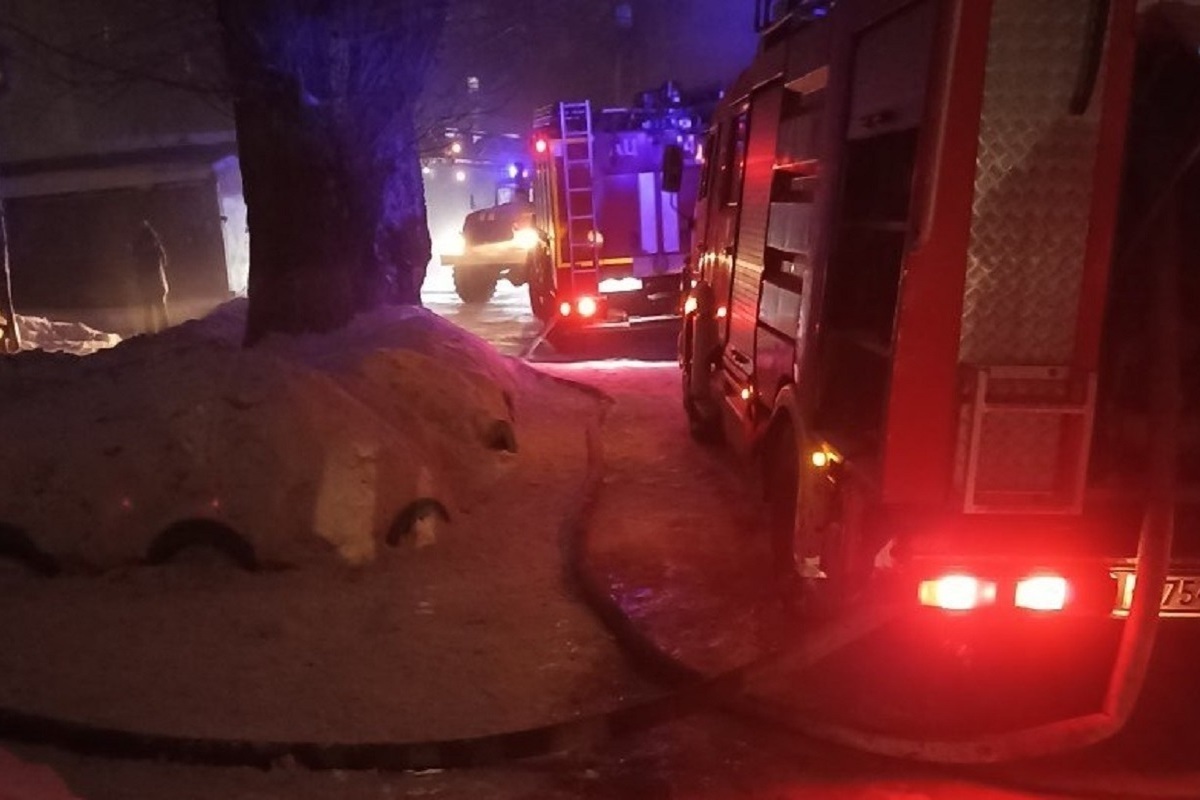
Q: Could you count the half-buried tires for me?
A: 4